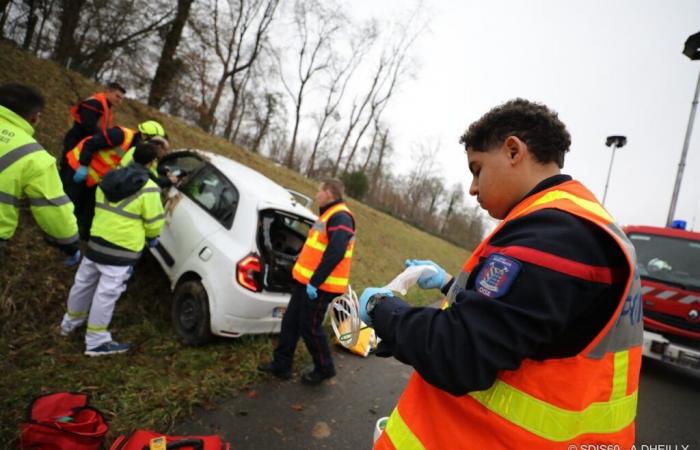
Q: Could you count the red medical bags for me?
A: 2